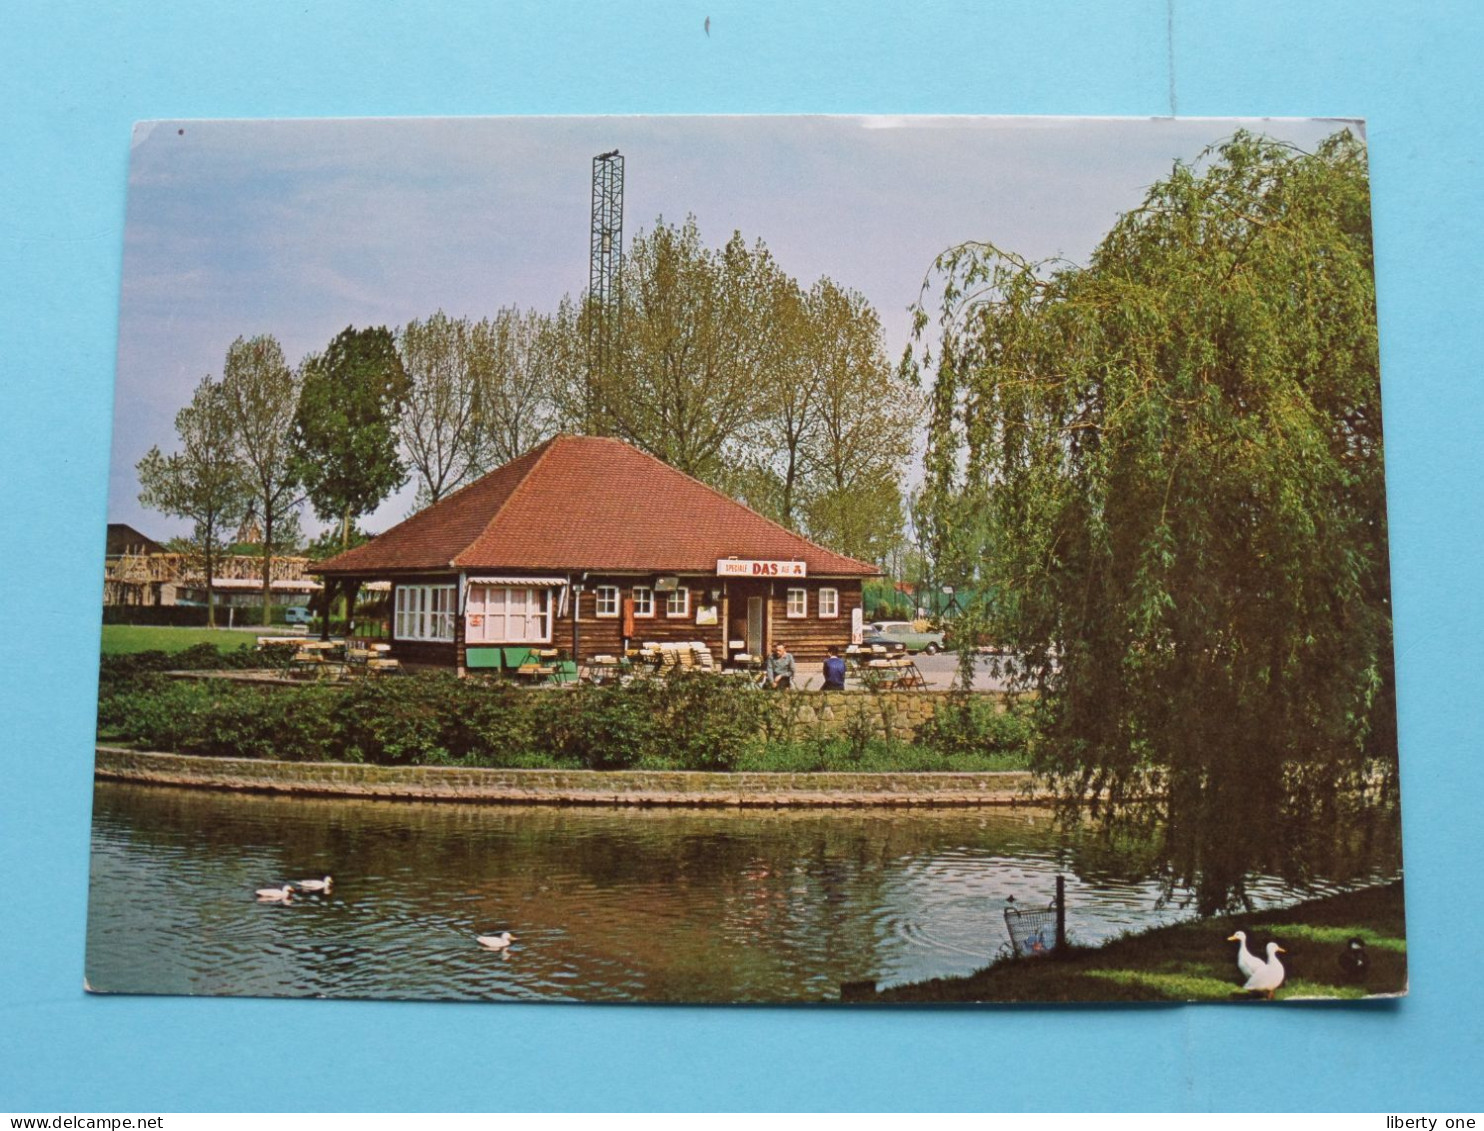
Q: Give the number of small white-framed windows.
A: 5